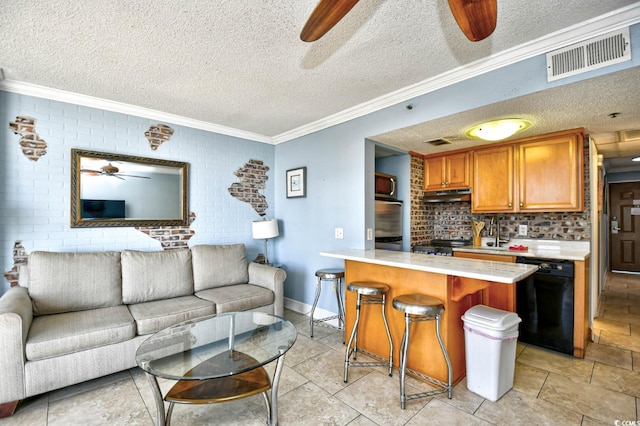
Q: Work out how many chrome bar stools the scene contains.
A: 3